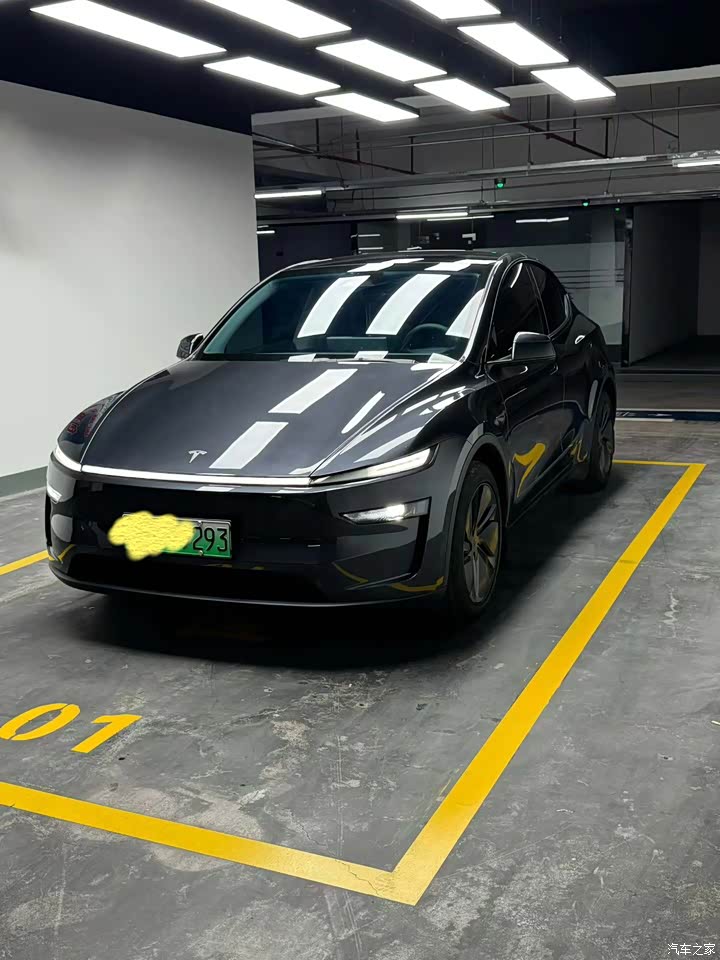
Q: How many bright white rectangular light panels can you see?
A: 9